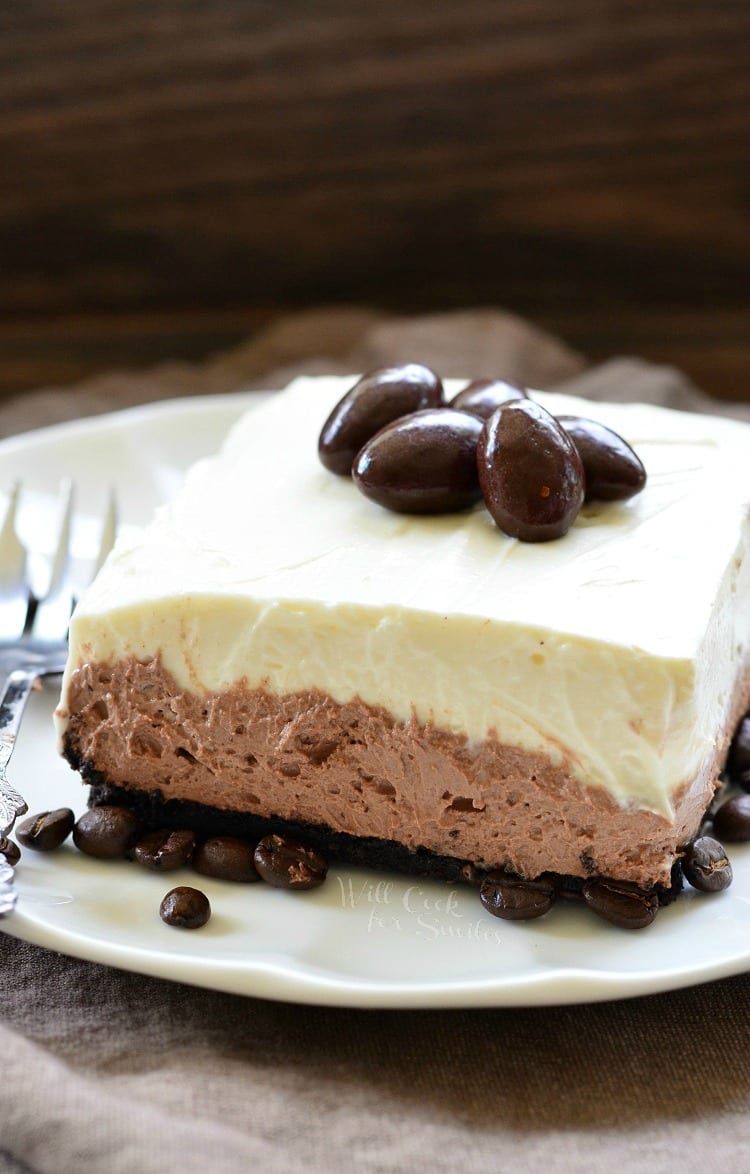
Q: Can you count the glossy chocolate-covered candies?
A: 5